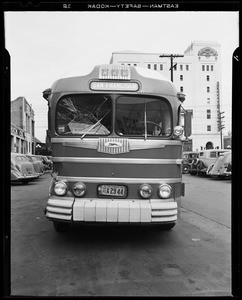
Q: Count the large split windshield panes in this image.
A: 2